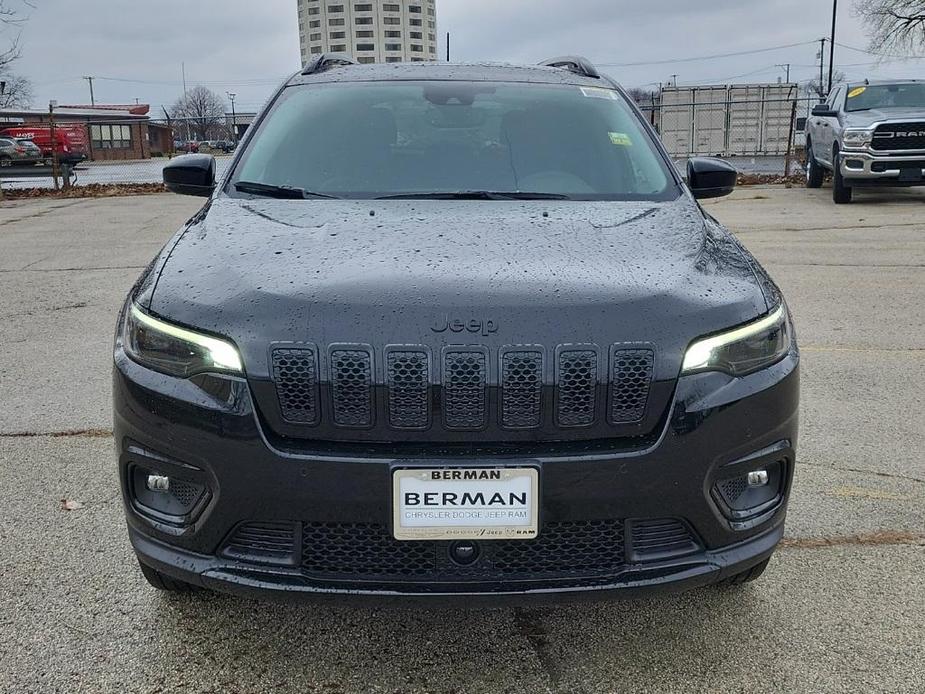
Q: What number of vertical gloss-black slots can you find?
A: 7